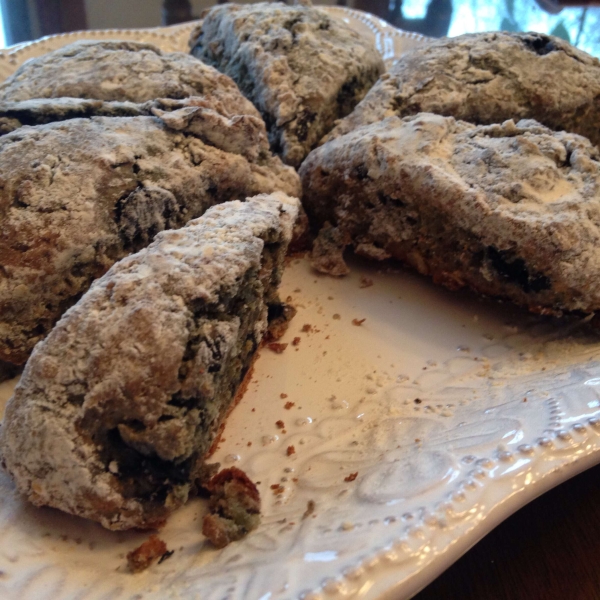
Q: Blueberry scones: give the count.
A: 6